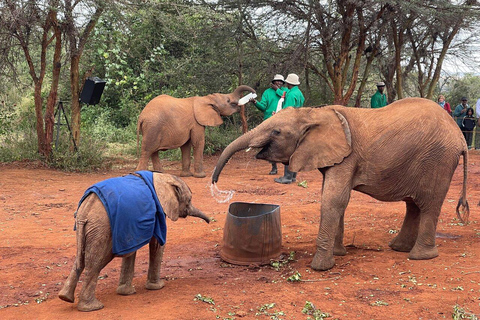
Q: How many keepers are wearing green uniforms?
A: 3